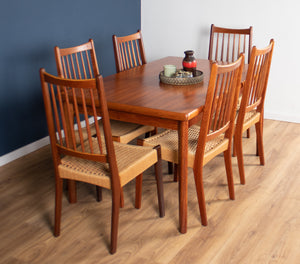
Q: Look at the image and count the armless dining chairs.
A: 6